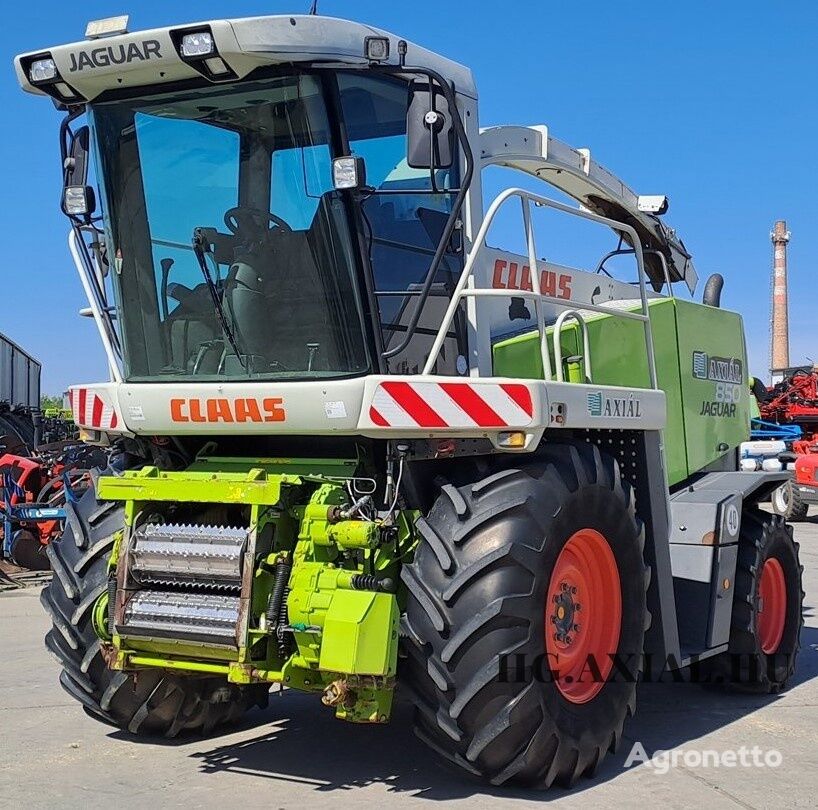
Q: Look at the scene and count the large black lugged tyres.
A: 3